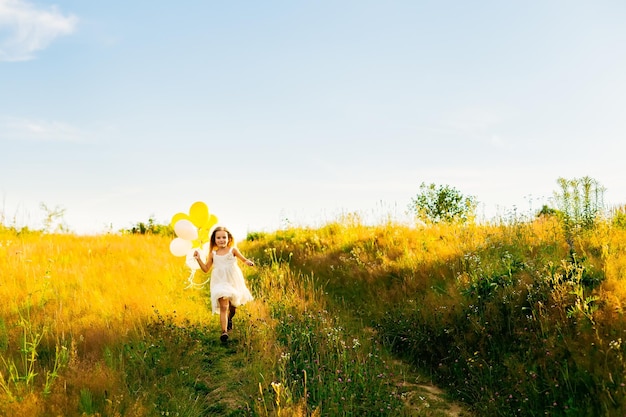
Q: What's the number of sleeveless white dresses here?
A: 1